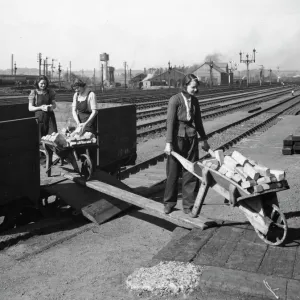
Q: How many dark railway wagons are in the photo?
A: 2